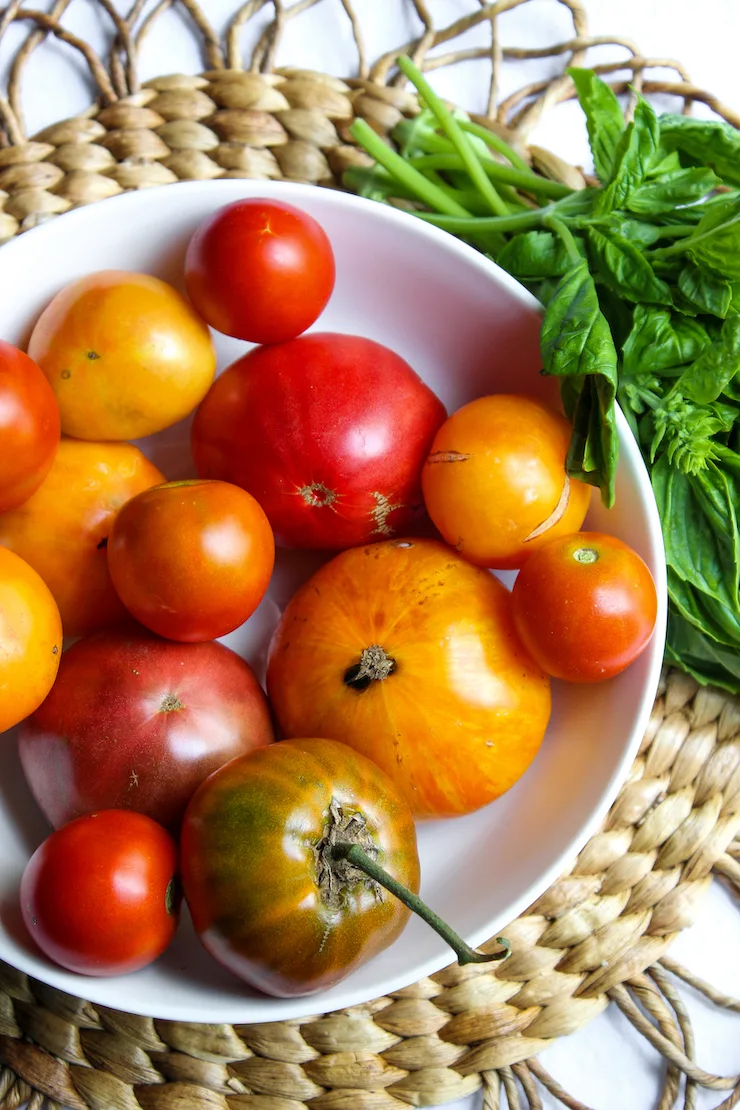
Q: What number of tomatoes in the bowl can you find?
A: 13